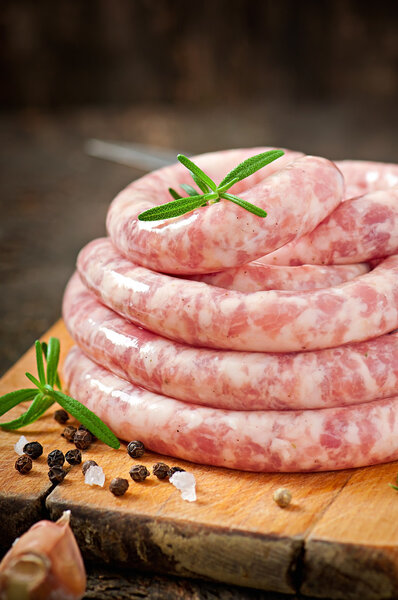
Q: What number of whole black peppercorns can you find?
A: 15